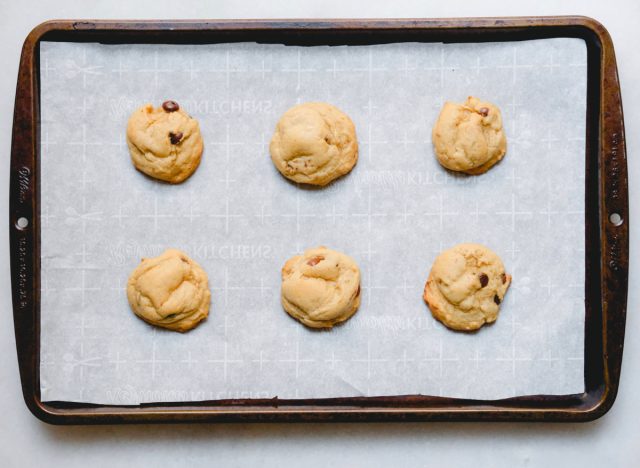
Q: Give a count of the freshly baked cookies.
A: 6